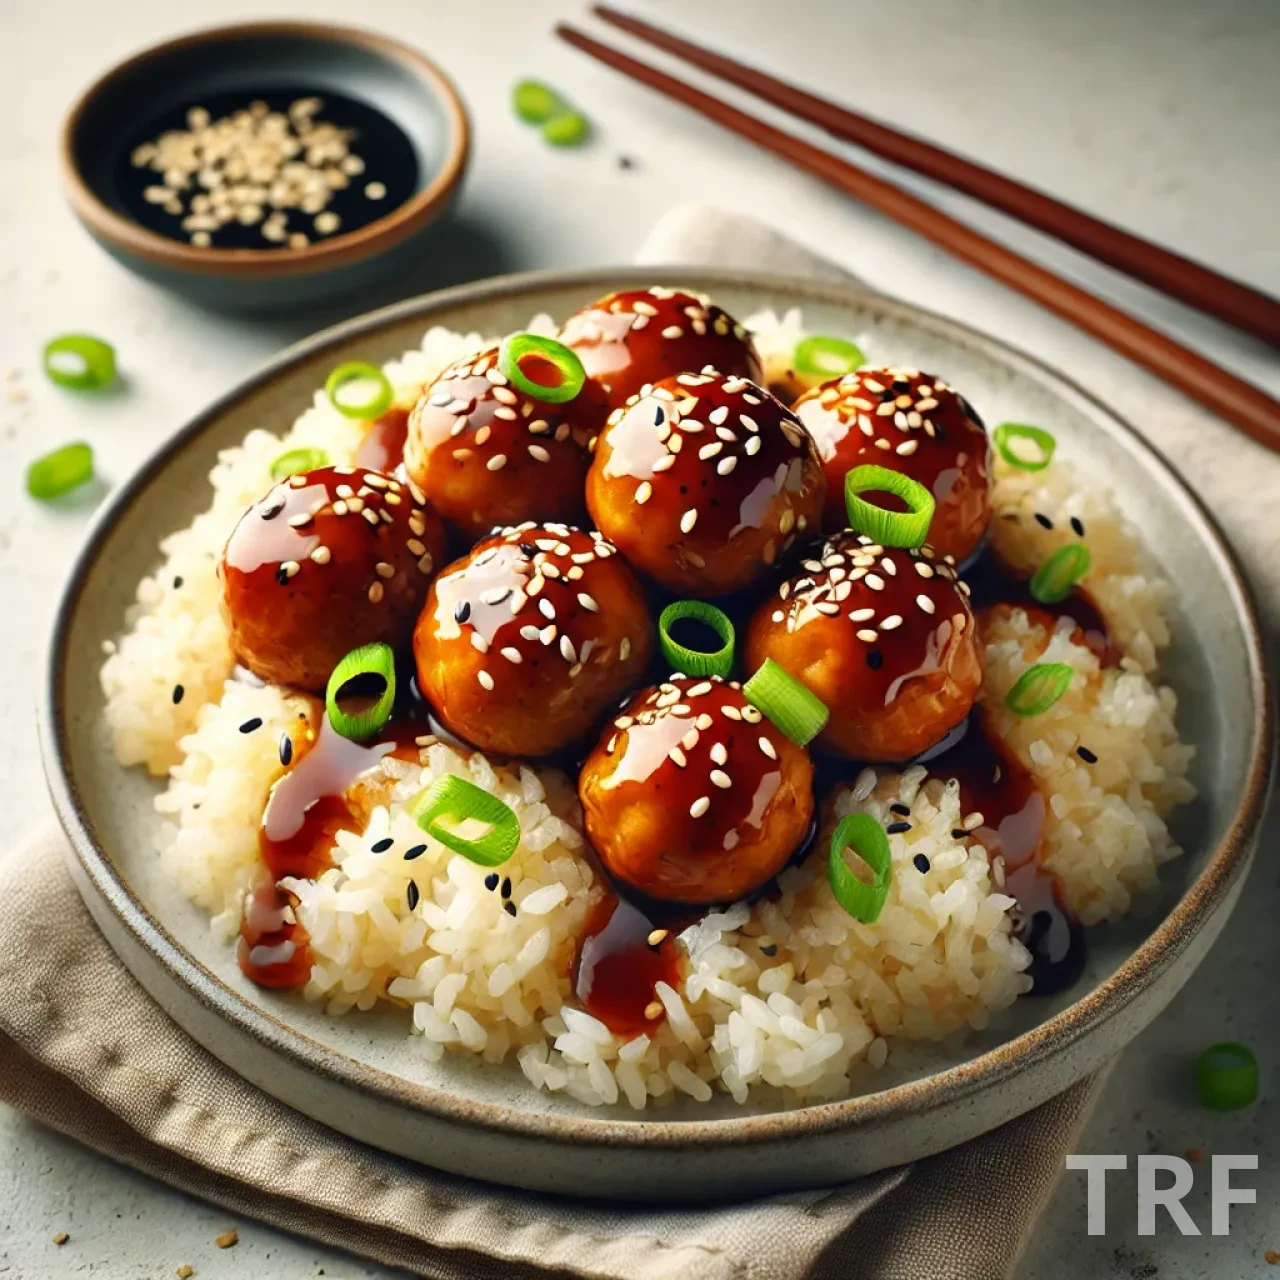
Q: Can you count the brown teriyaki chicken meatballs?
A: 8